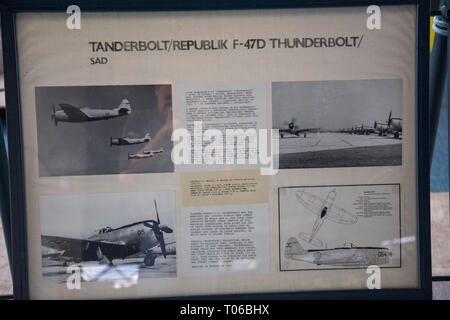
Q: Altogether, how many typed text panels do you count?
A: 3